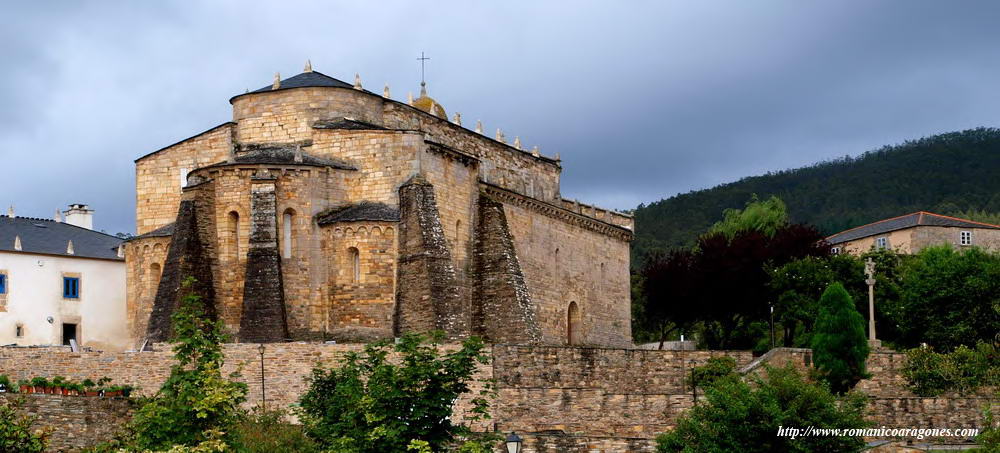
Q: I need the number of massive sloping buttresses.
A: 4